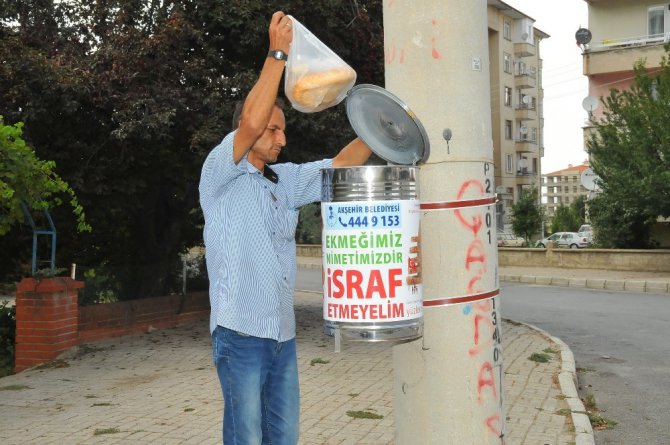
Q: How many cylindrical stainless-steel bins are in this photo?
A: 1